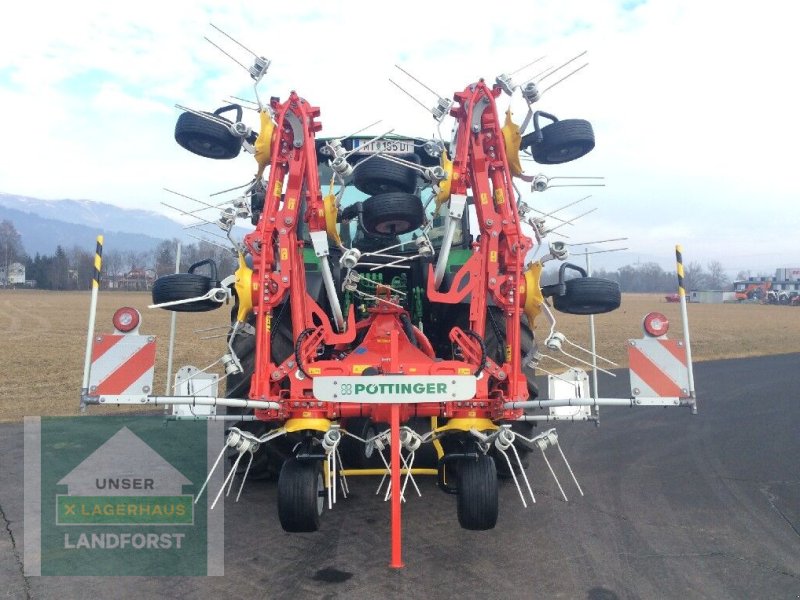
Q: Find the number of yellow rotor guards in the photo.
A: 8